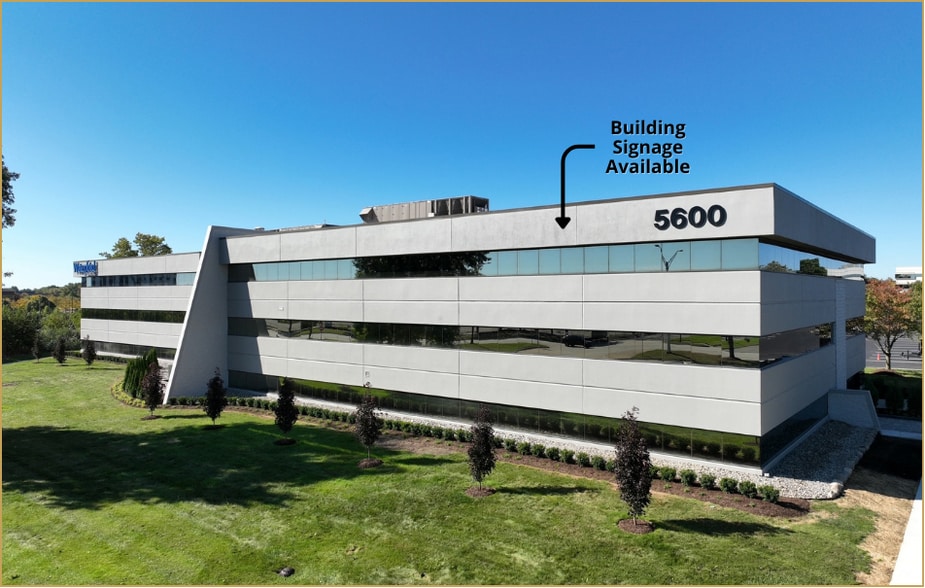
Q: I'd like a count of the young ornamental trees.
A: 9